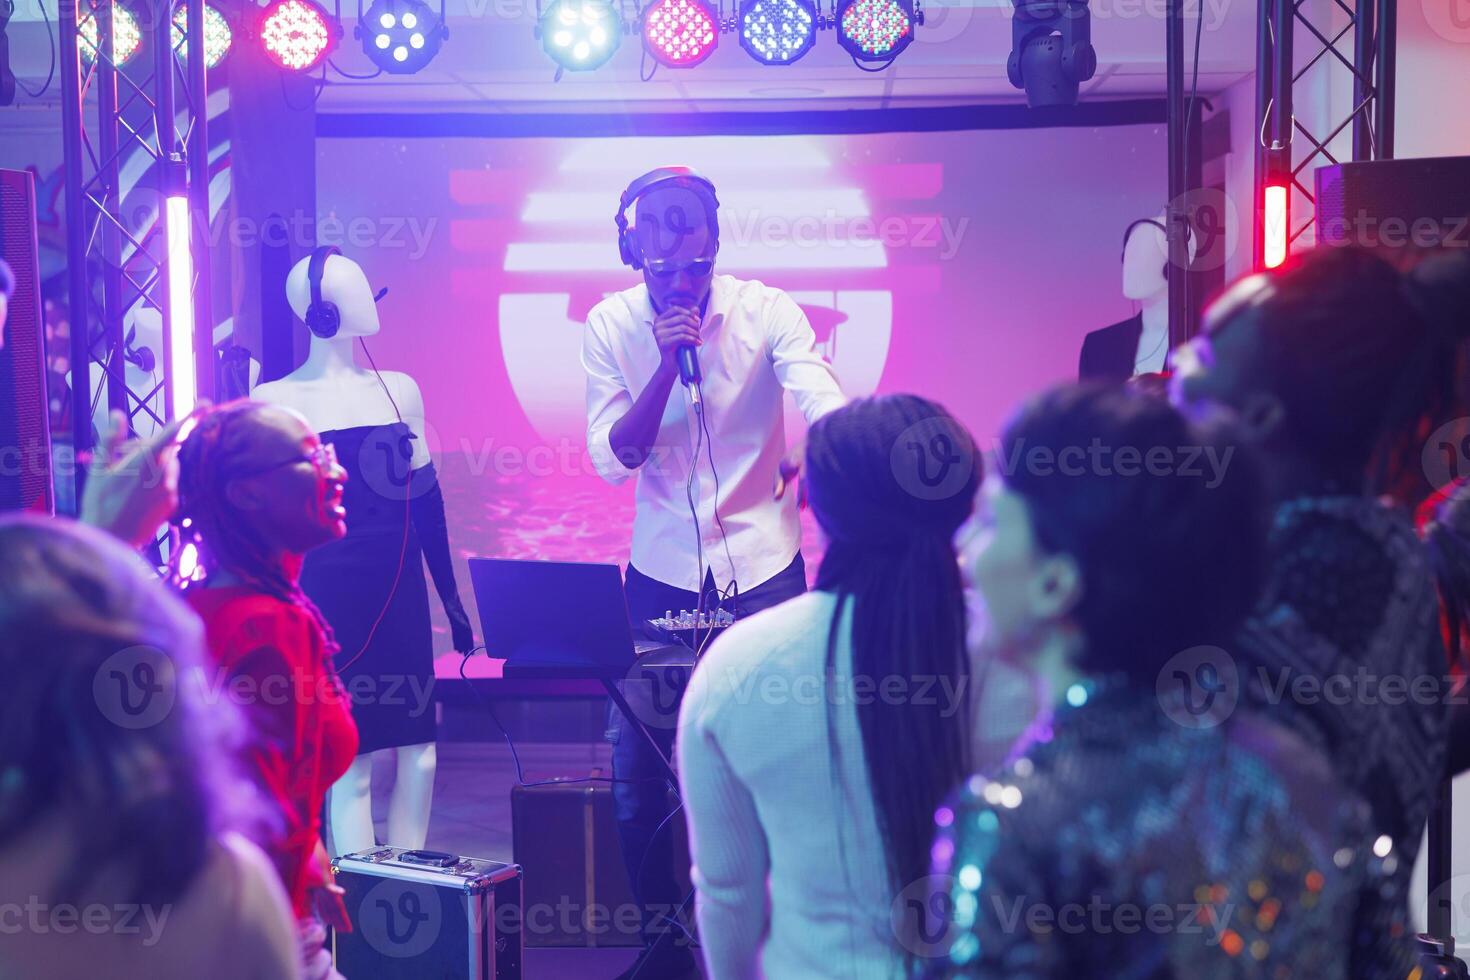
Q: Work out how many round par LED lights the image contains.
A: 8